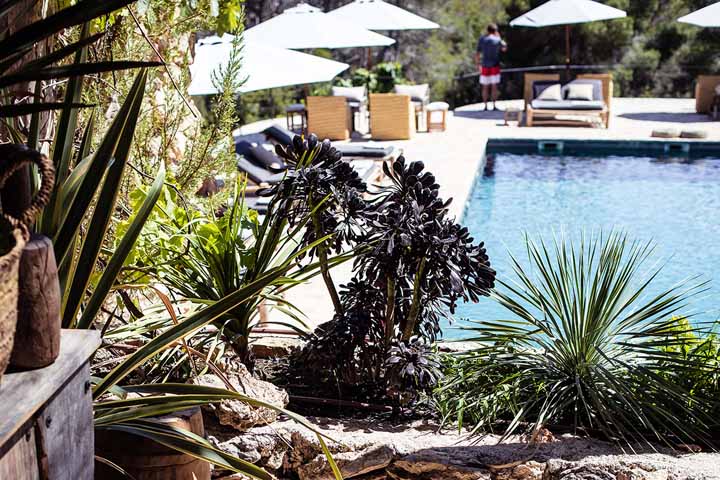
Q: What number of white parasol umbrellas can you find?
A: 5